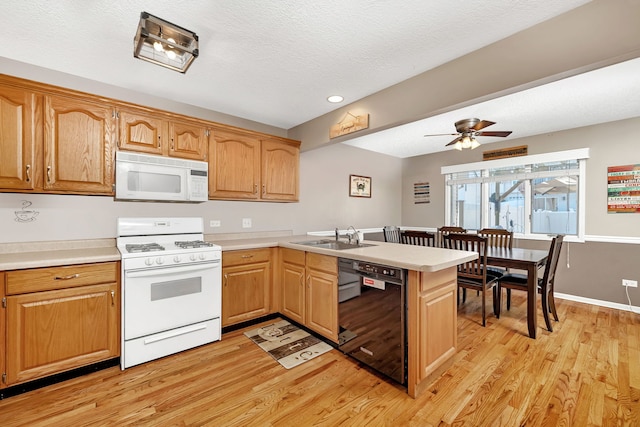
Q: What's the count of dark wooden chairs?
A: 6